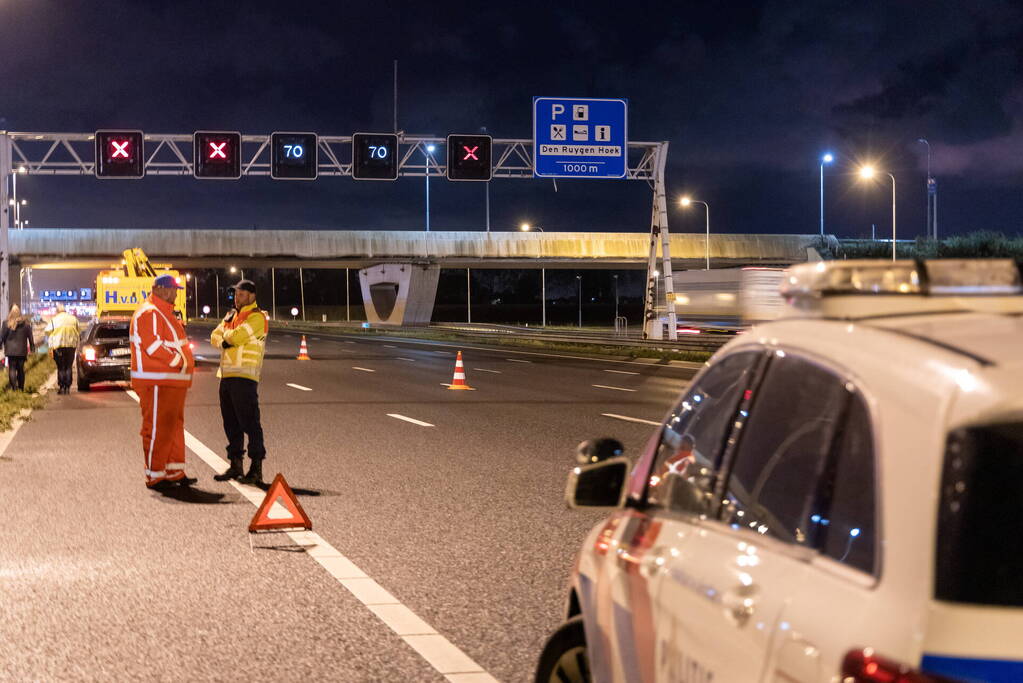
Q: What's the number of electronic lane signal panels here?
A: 5